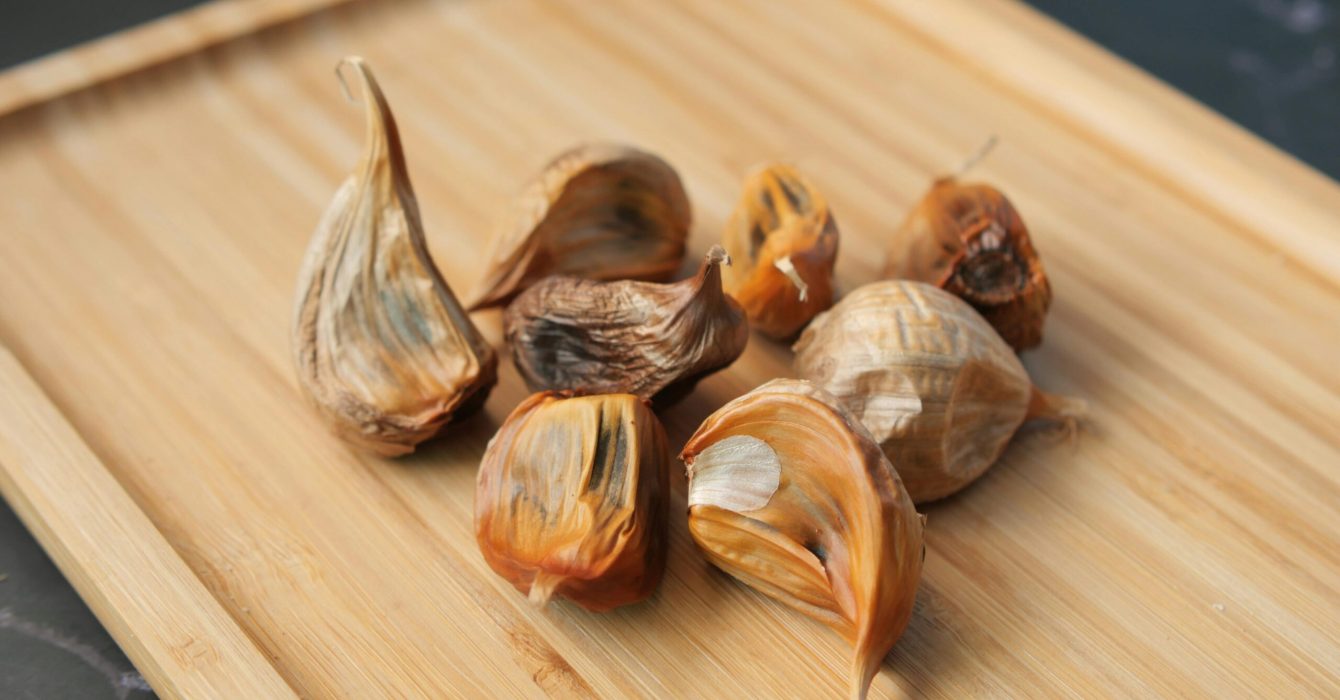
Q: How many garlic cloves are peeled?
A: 0